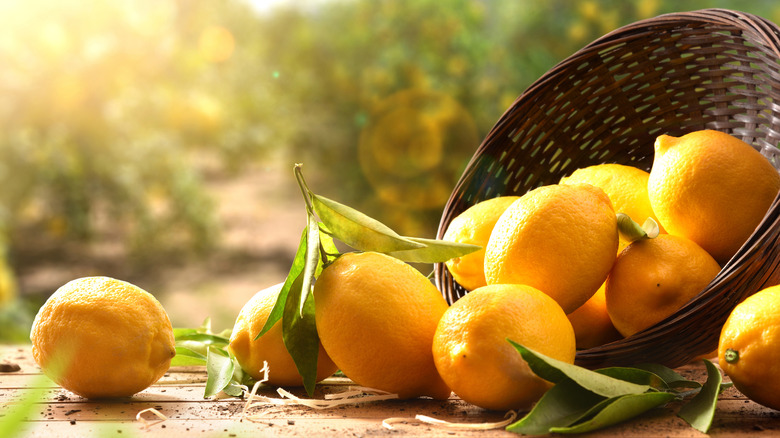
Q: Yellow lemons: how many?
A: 11